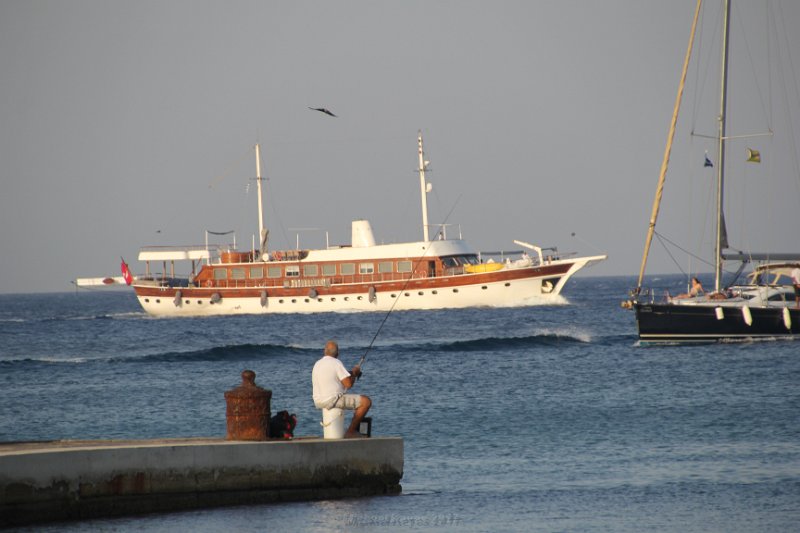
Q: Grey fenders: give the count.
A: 5